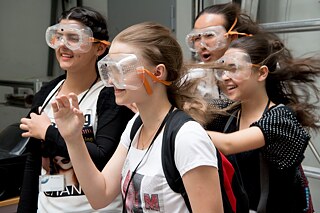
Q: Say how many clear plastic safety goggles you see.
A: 4